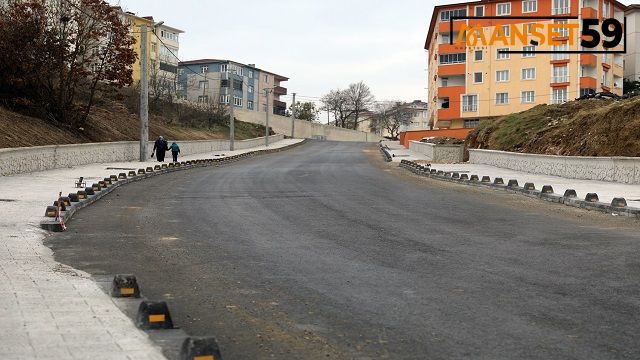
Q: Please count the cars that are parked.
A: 0